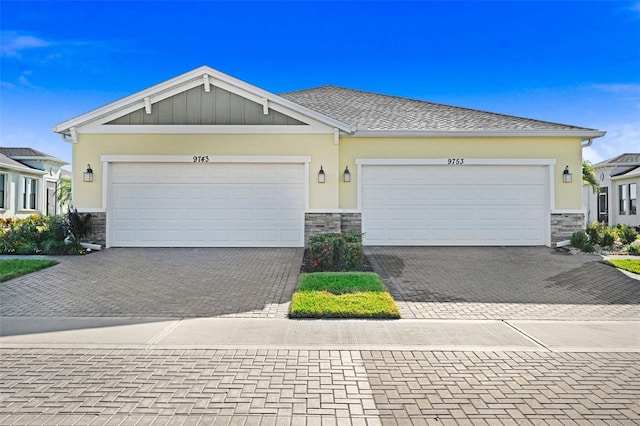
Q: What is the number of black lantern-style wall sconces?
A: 4